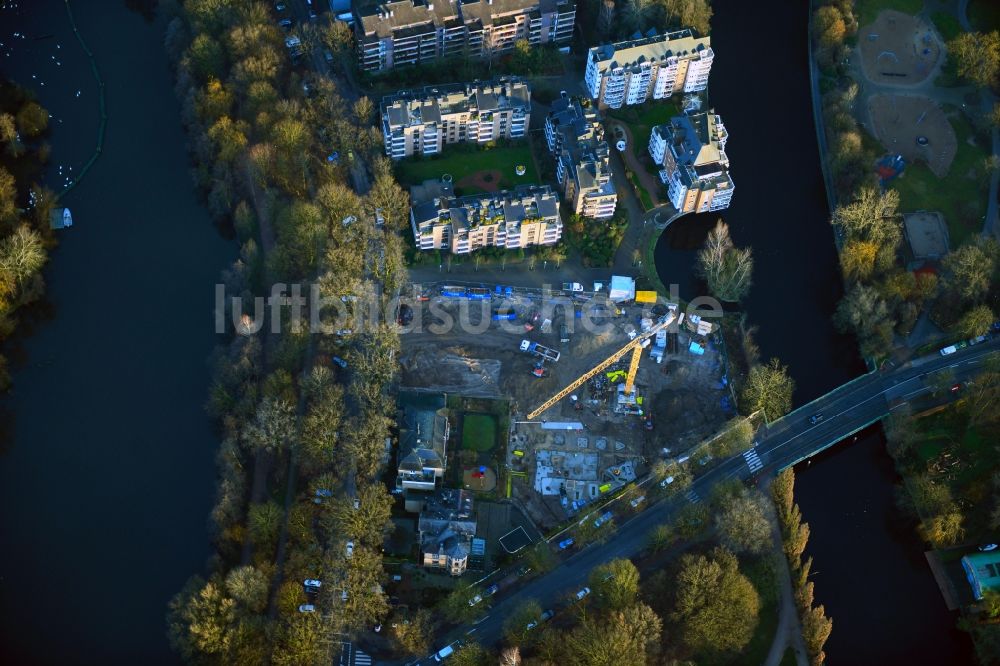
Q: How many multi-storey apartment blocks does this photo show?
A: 6